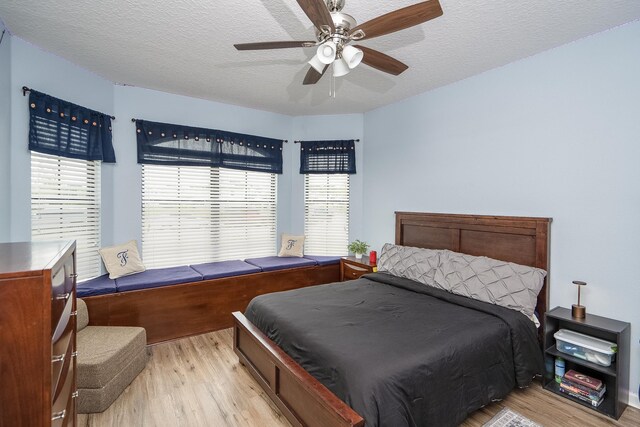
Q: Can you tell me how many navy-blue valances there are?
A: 3